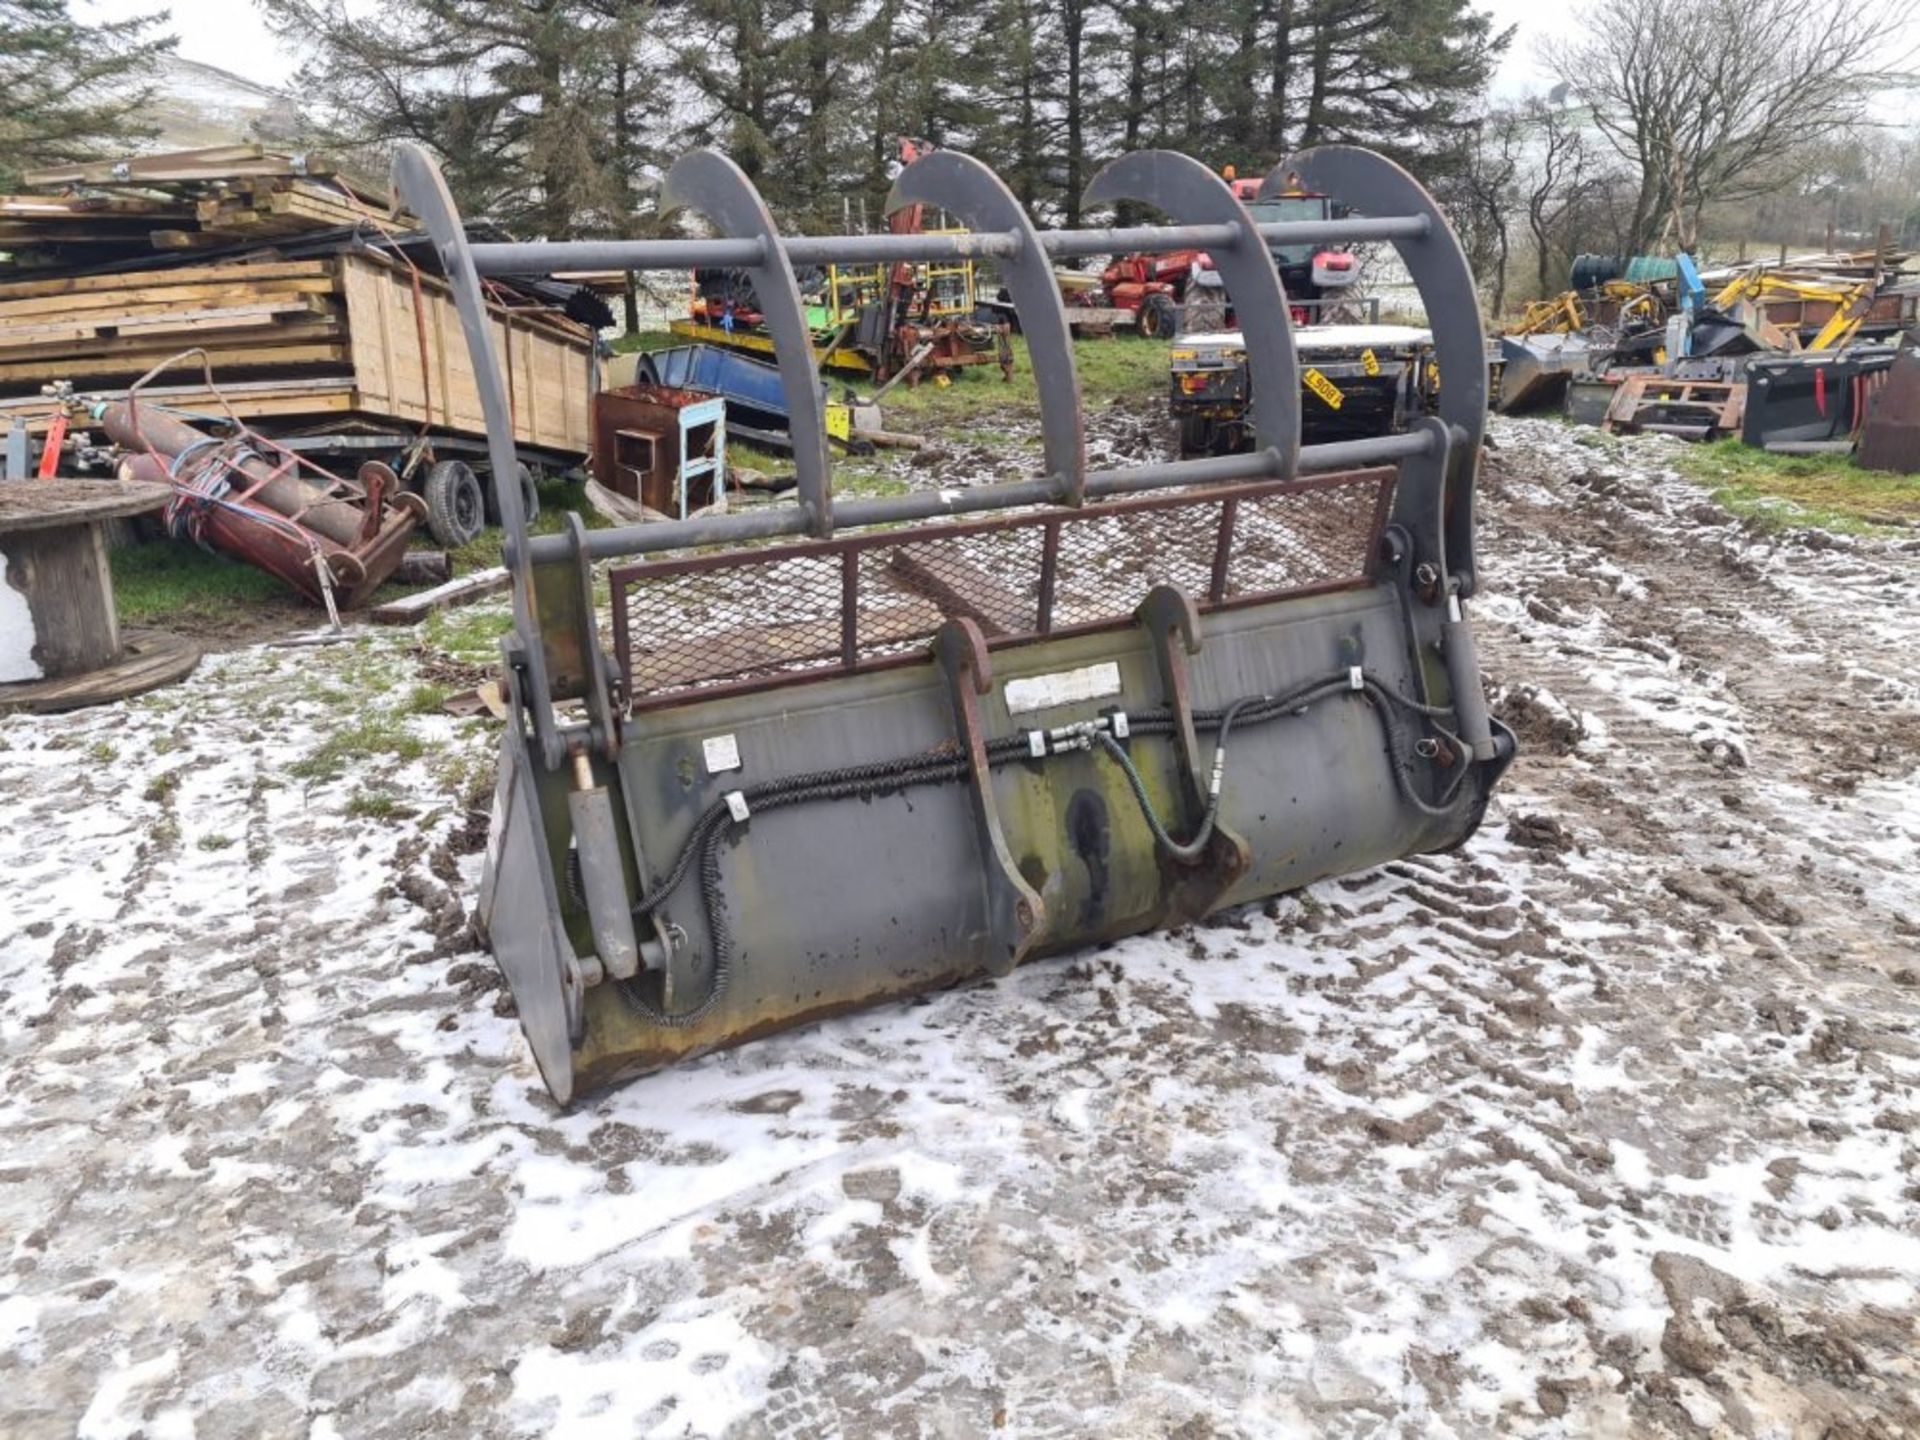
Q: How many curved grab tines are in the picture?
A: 5